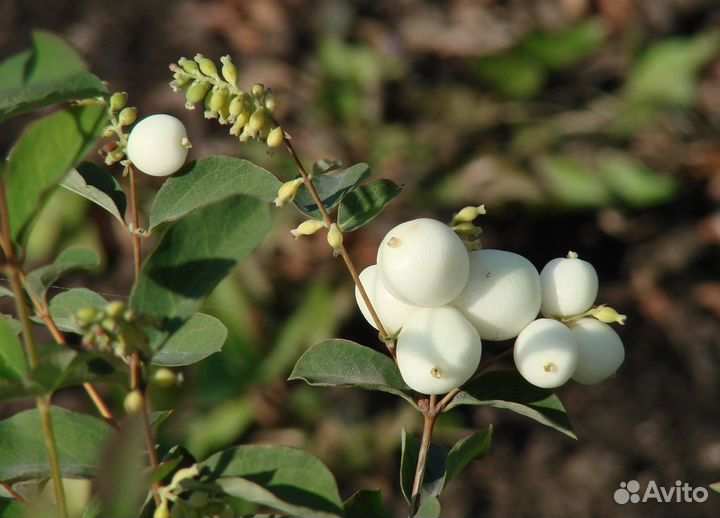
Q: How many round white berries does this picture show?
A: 8